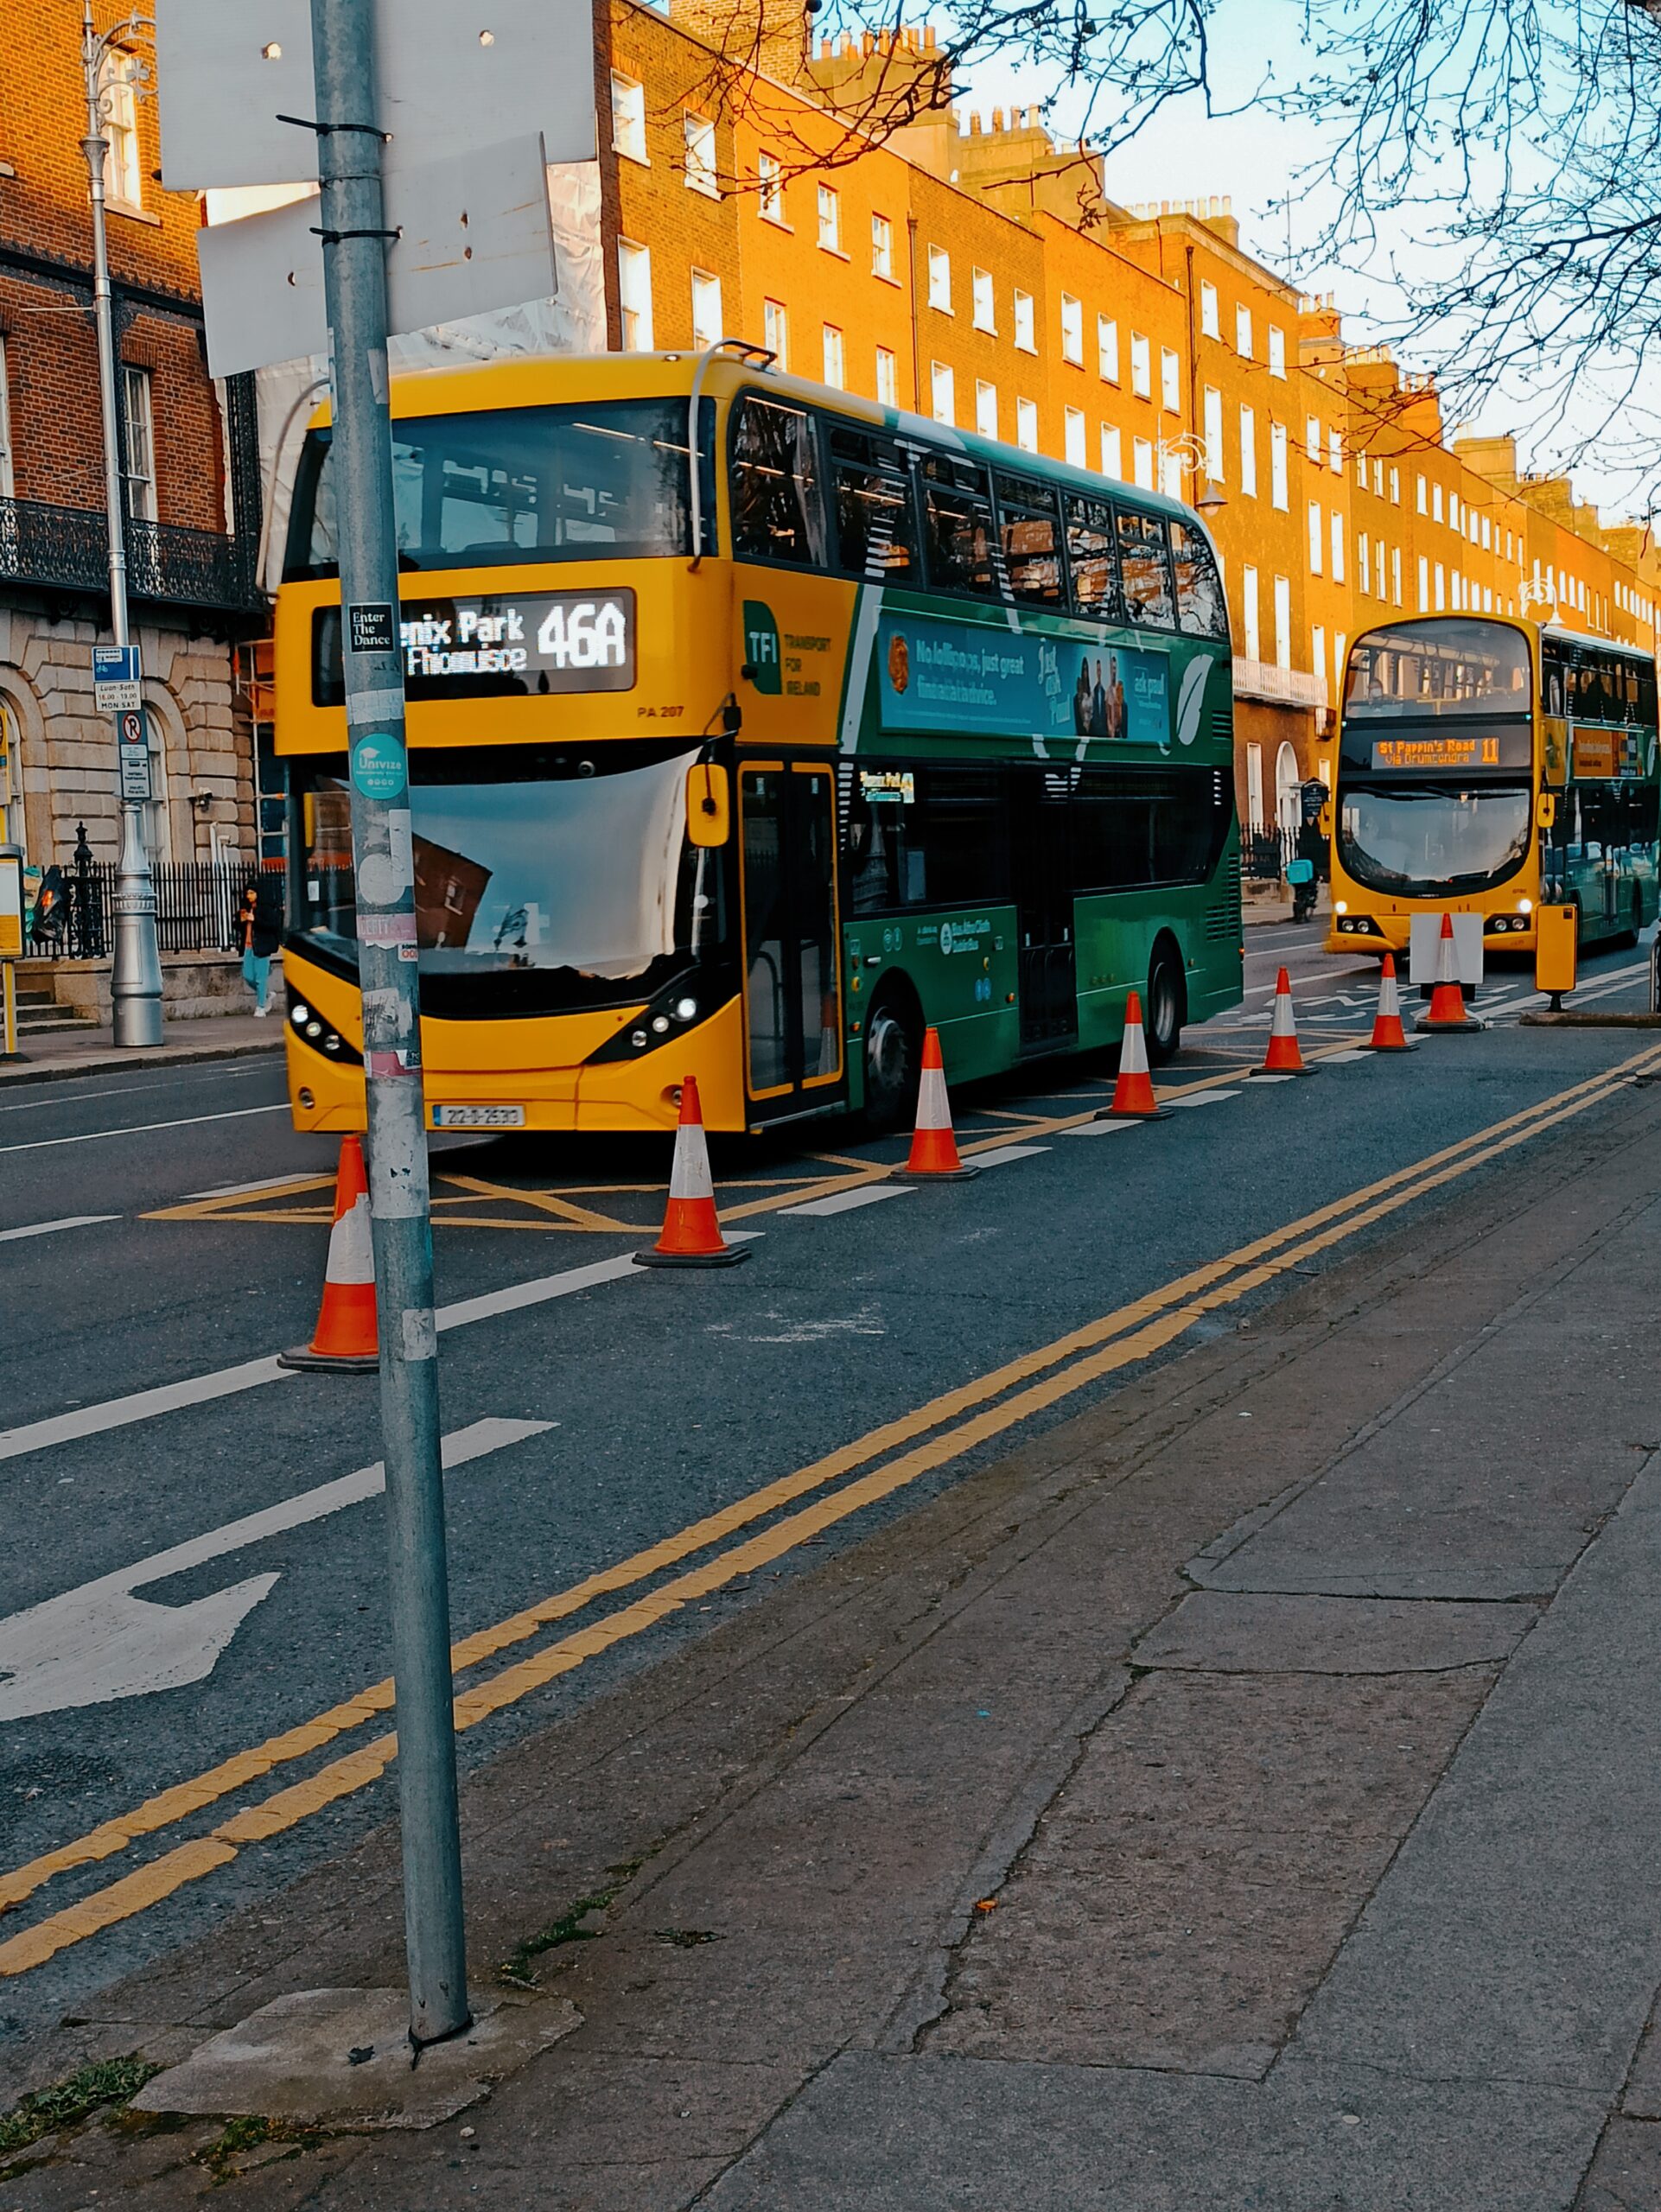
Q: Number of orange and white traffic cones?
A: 7